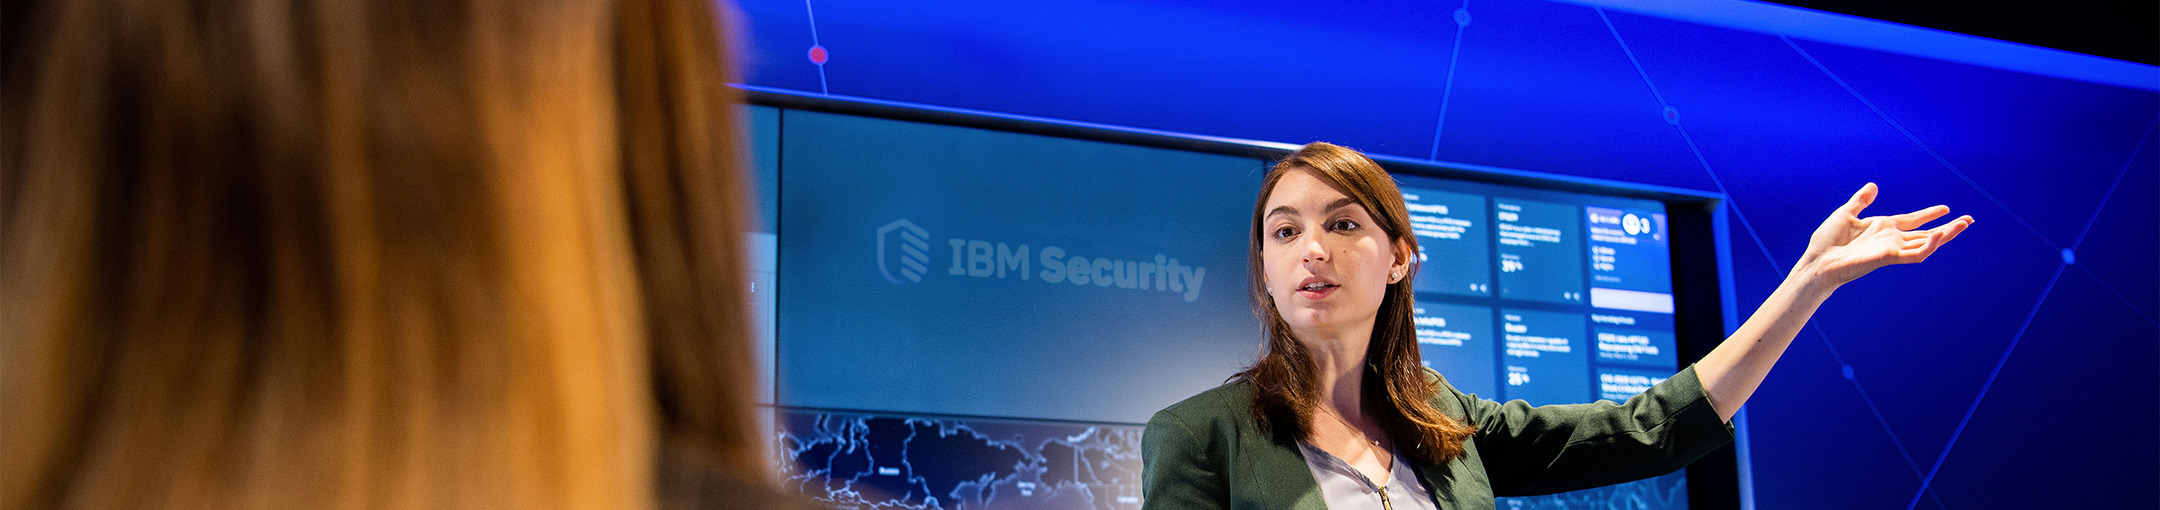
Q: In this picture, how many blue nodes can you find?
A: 4